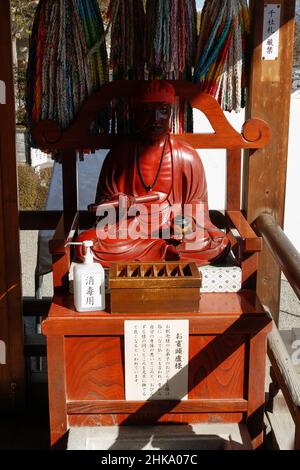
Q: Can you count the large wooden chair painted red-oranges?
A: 1